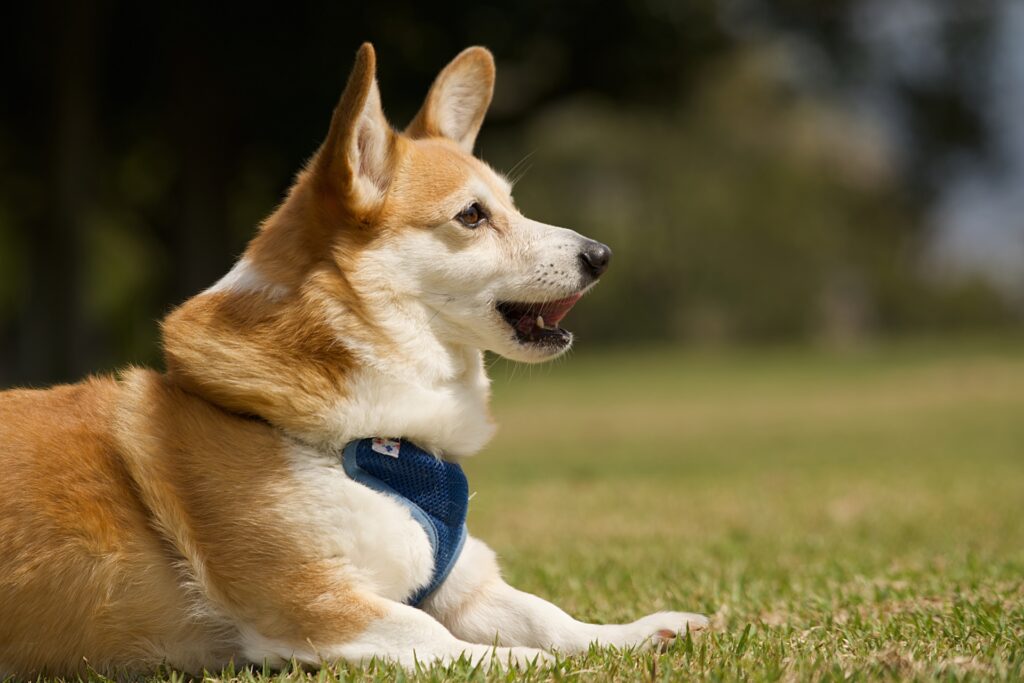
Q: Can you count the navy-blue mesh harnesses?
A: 1